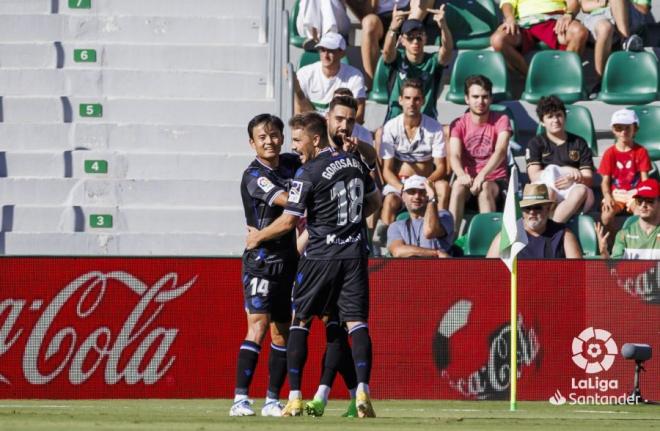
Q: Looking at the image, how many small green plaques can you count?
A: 5